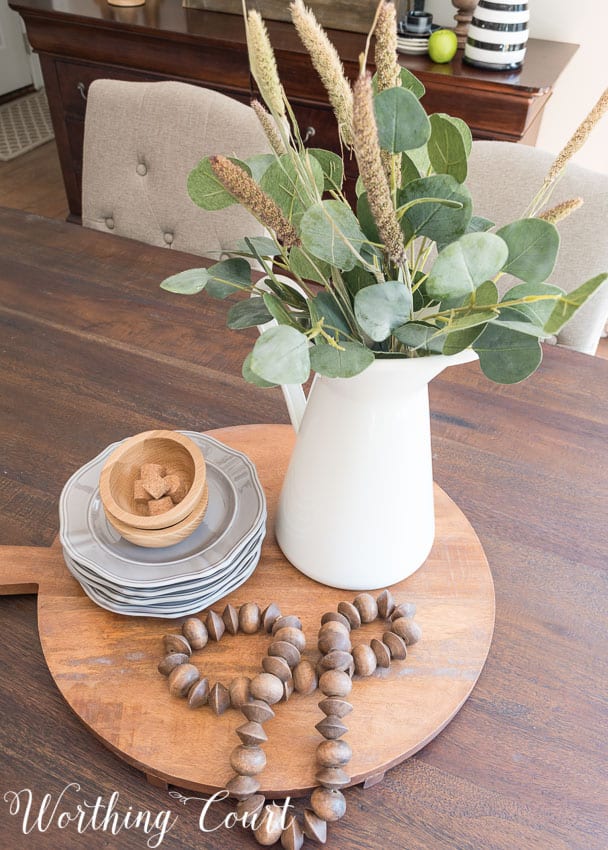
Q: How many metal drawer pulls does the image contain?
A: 2